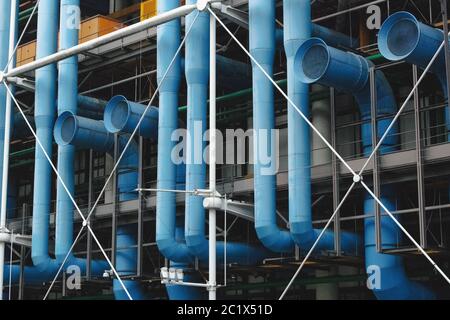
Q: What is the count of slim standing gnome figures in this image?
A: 0